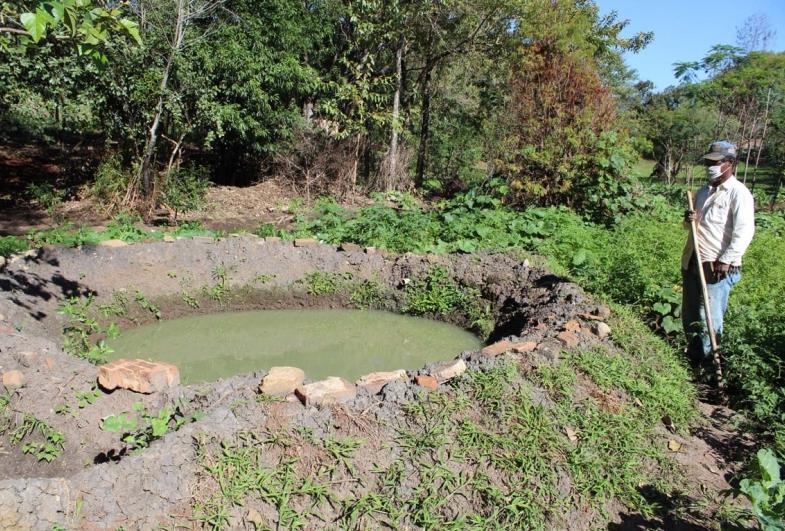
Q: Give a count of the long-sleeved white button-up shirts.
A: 1